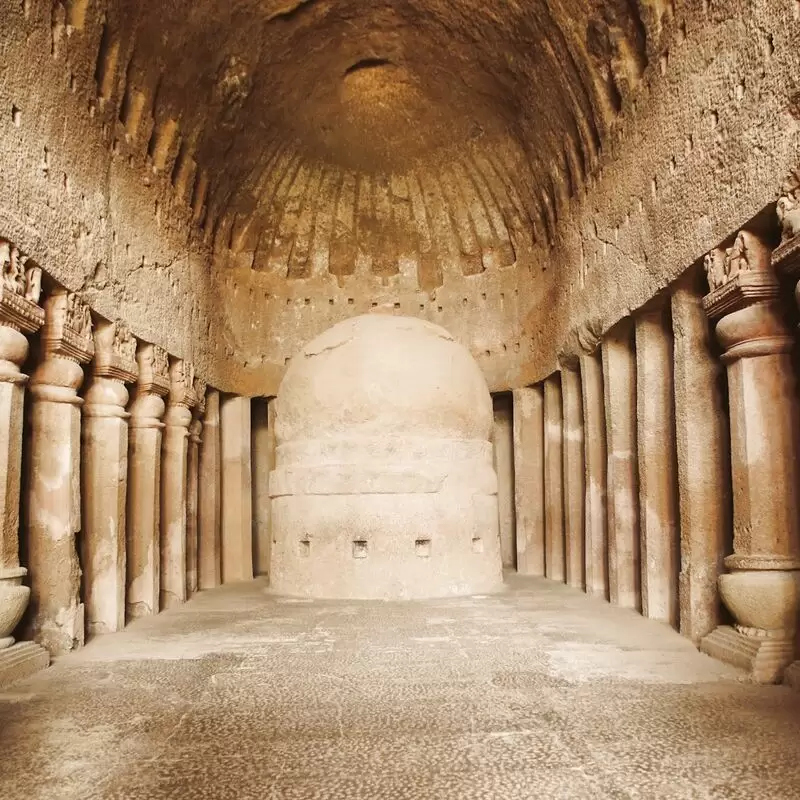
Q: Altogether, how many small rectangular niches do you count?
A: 4